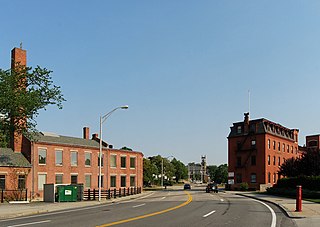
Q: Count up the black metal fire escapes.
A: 1